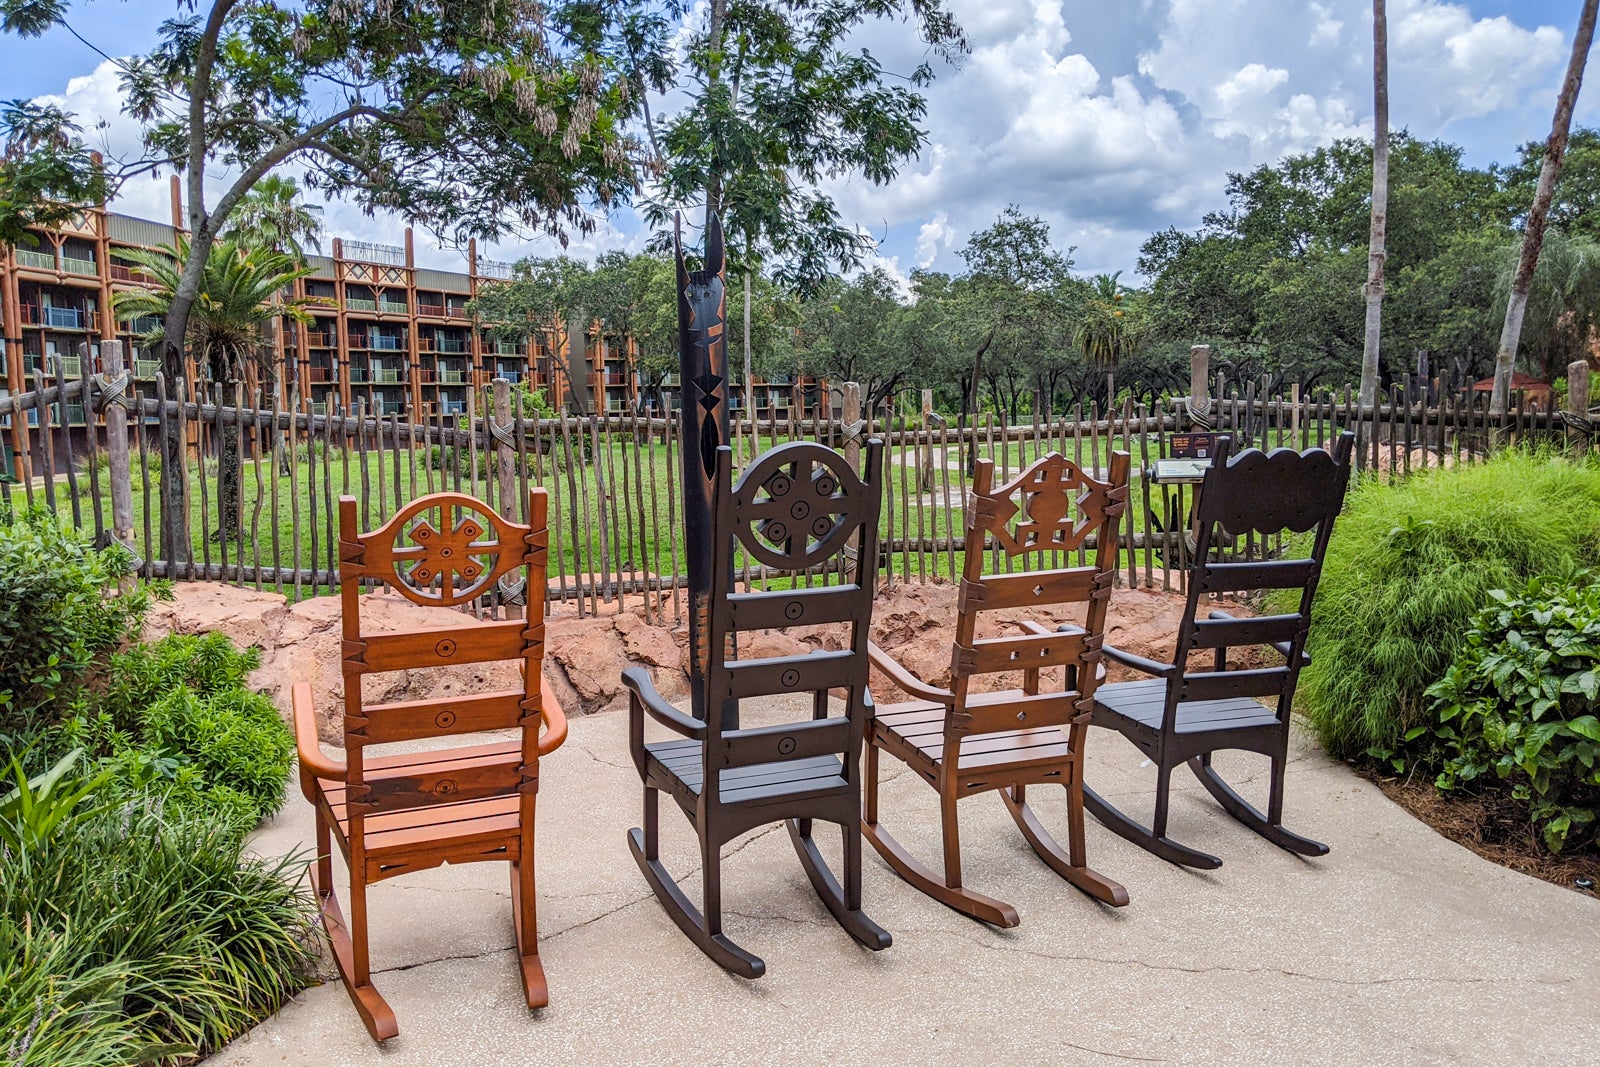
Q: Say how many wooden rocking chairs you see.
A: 4